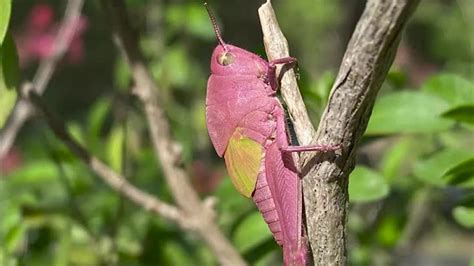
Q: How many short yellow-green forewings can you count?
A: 1